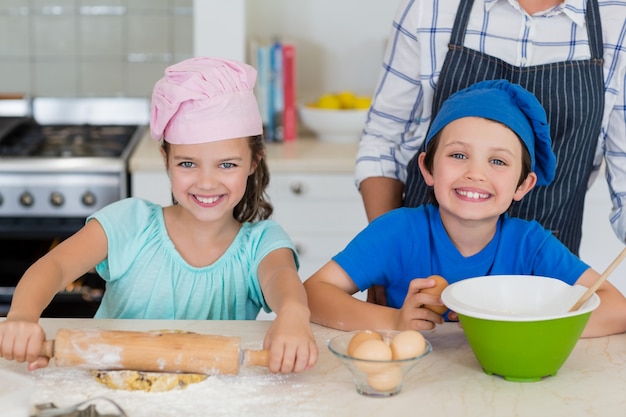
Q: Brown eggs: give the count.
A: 5